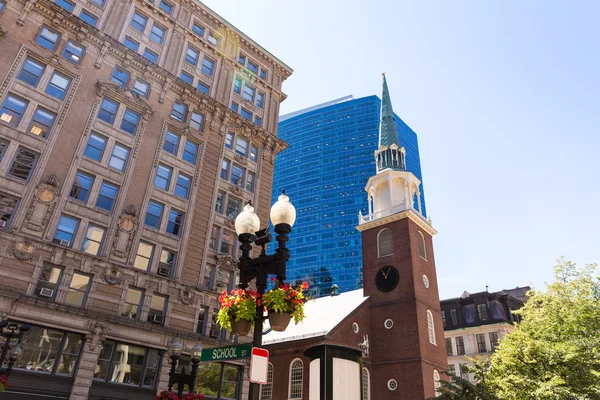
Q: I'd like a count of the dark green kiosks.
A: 1